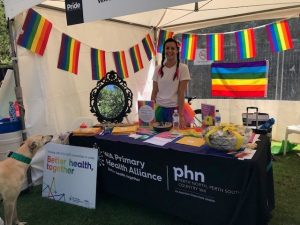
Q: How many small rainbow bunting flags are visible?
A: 11